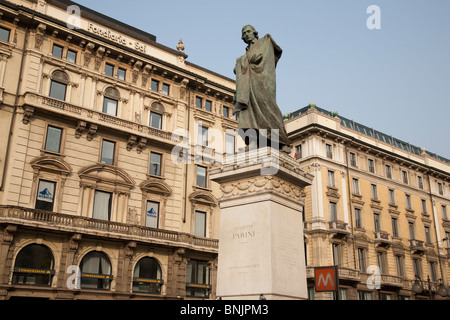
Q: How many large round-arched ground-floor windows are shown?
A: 3